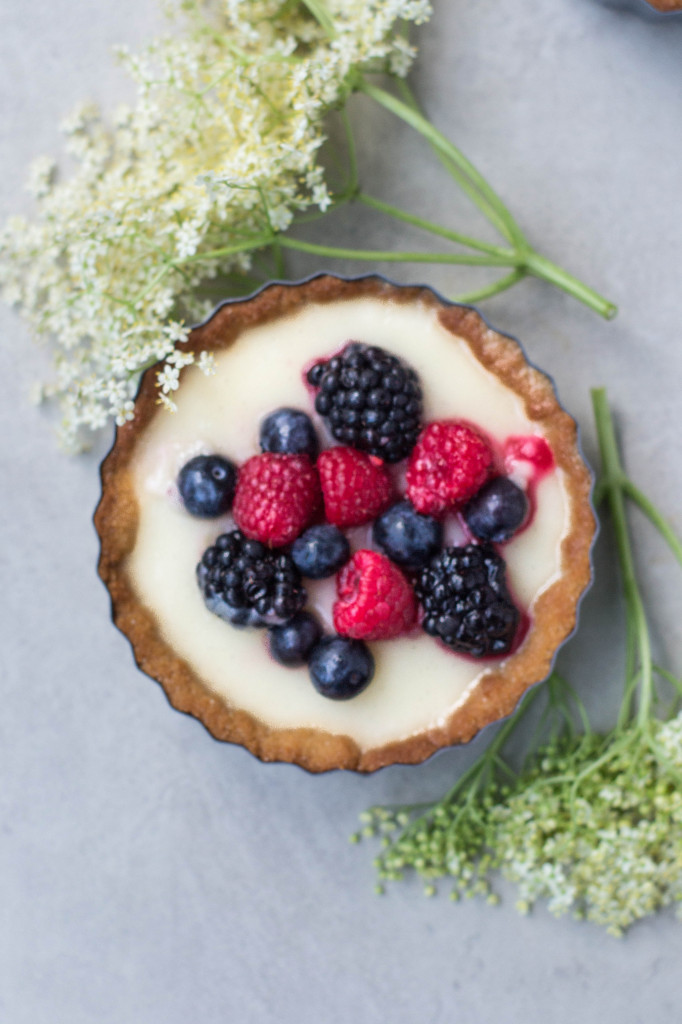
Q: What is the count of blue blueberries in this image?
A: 7